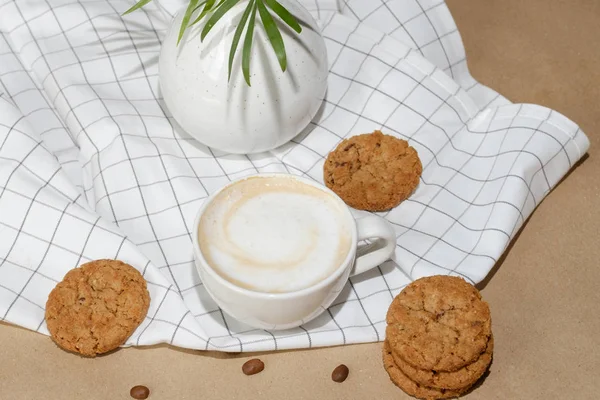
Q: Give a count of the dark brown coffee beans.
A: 3